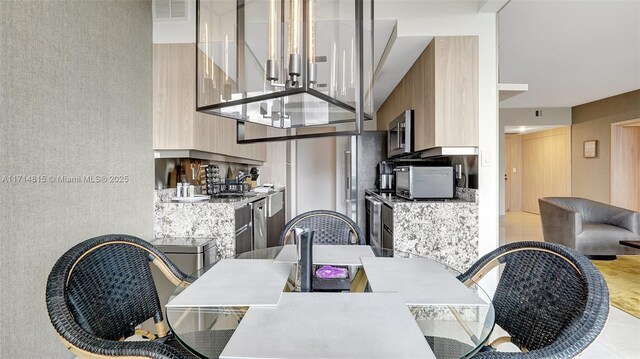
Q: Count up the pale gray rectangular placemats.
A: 4